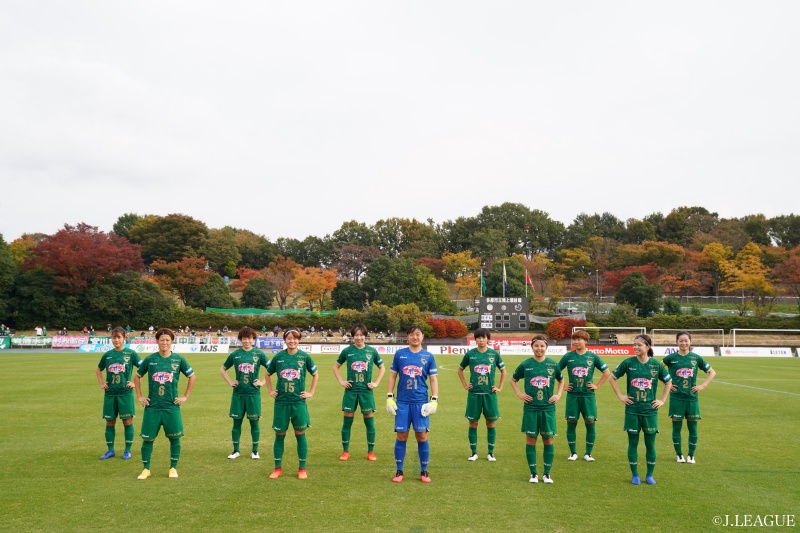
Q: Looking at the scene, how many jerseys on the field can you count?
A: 11